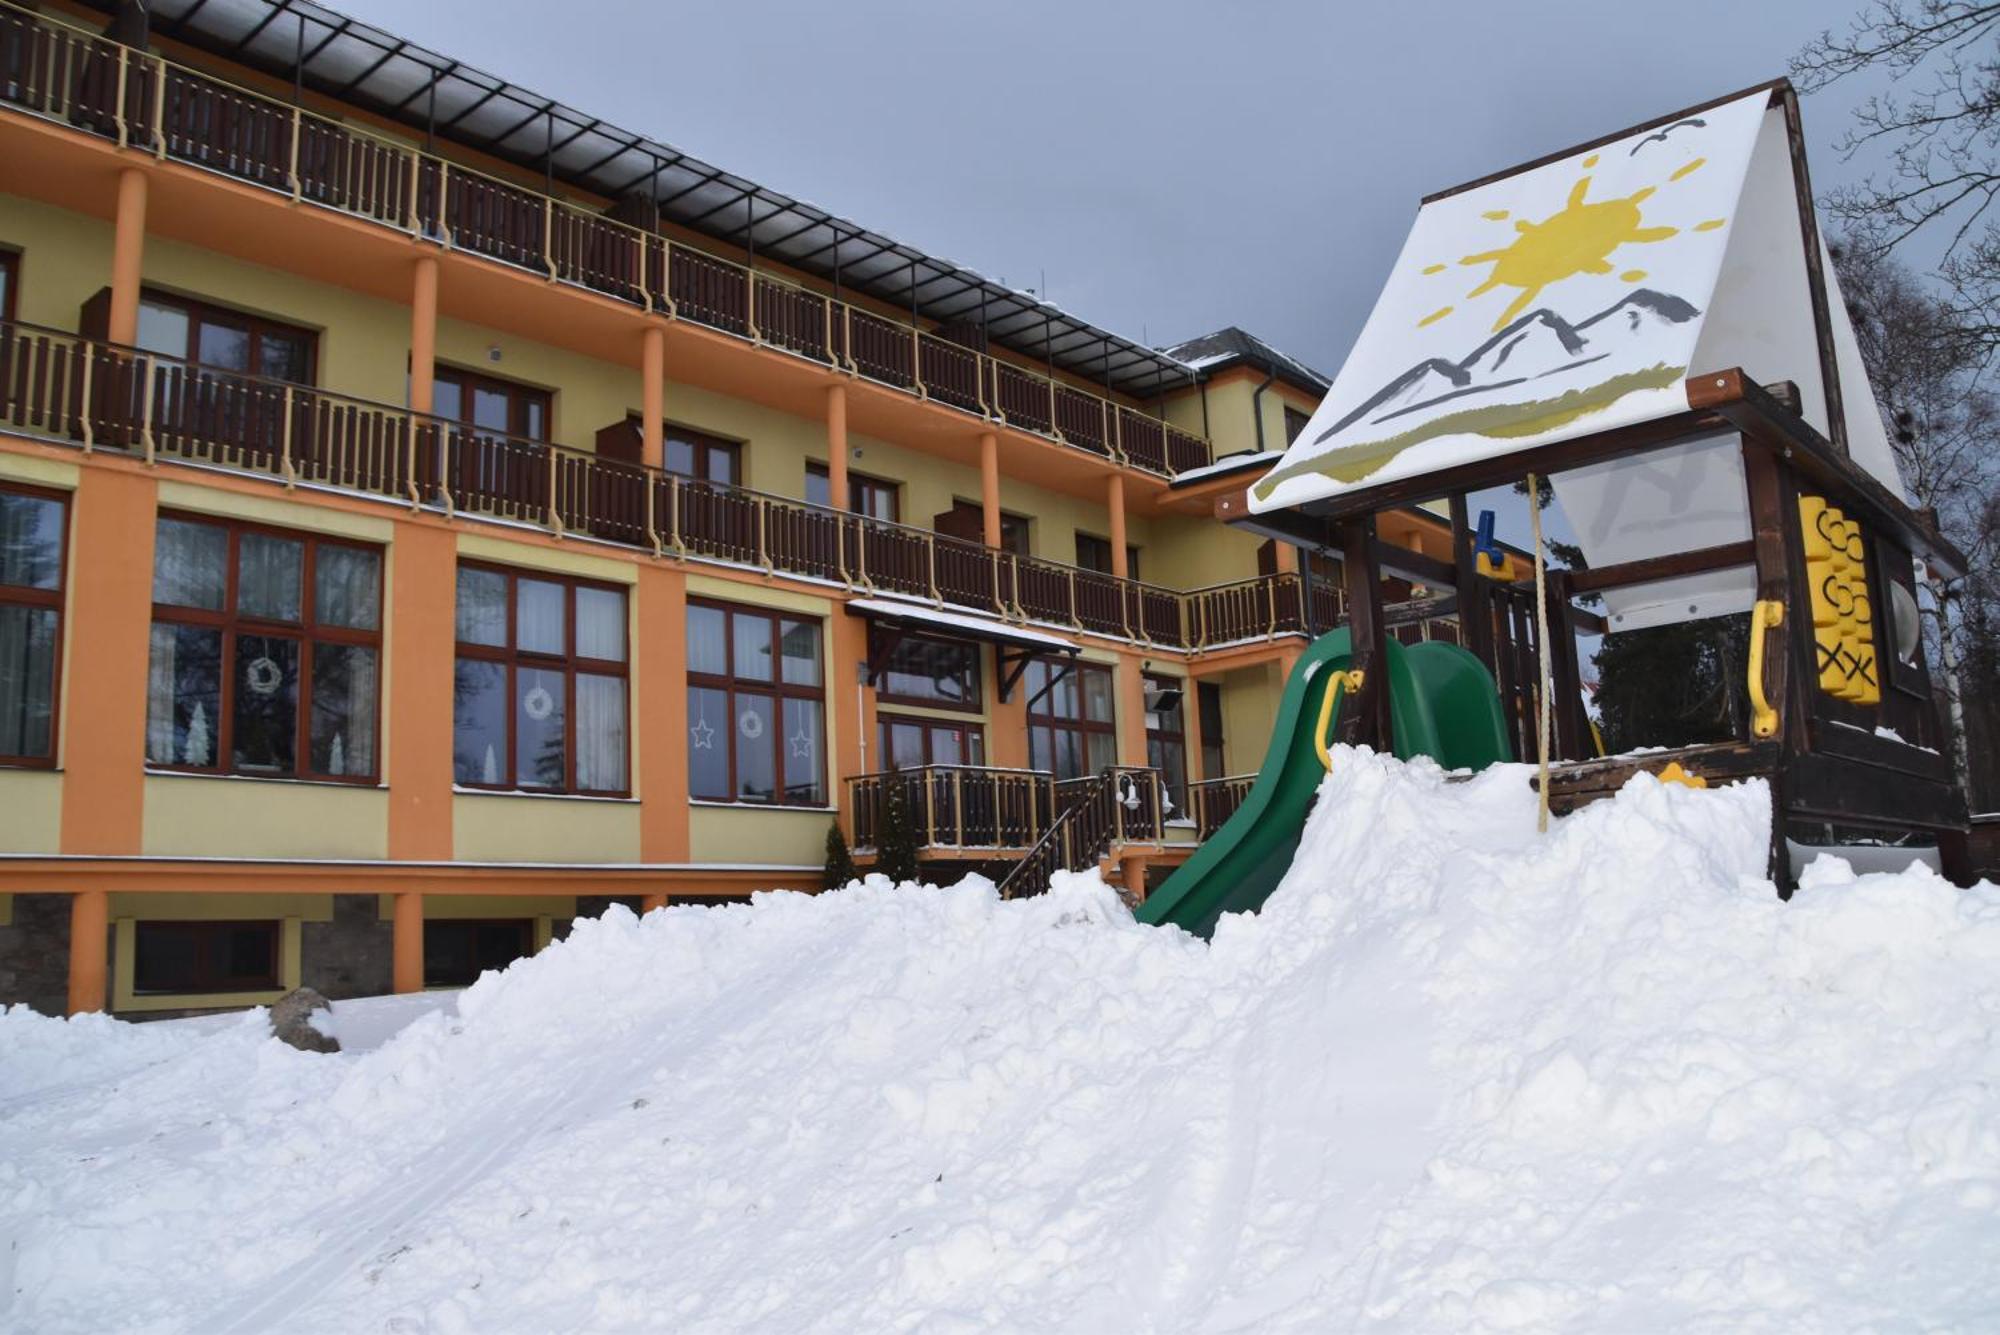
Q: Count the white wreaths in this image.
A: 3